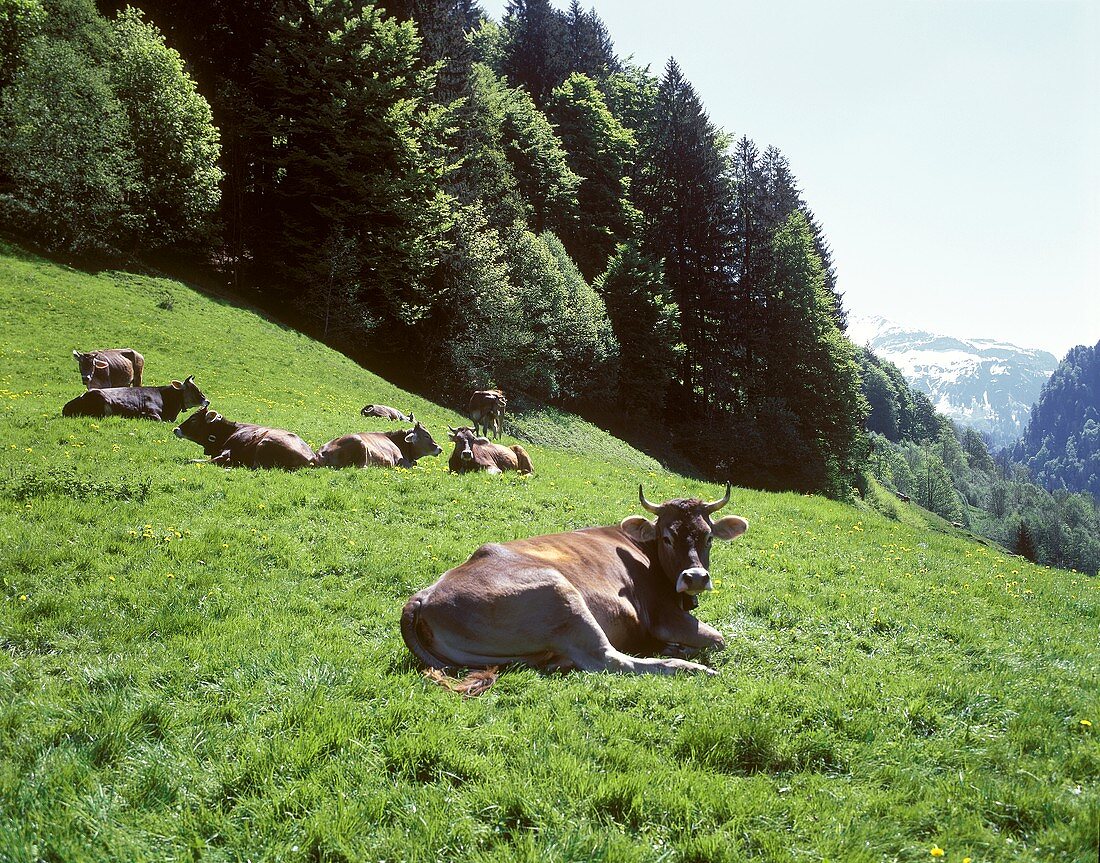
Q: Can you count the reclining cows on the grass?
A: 6